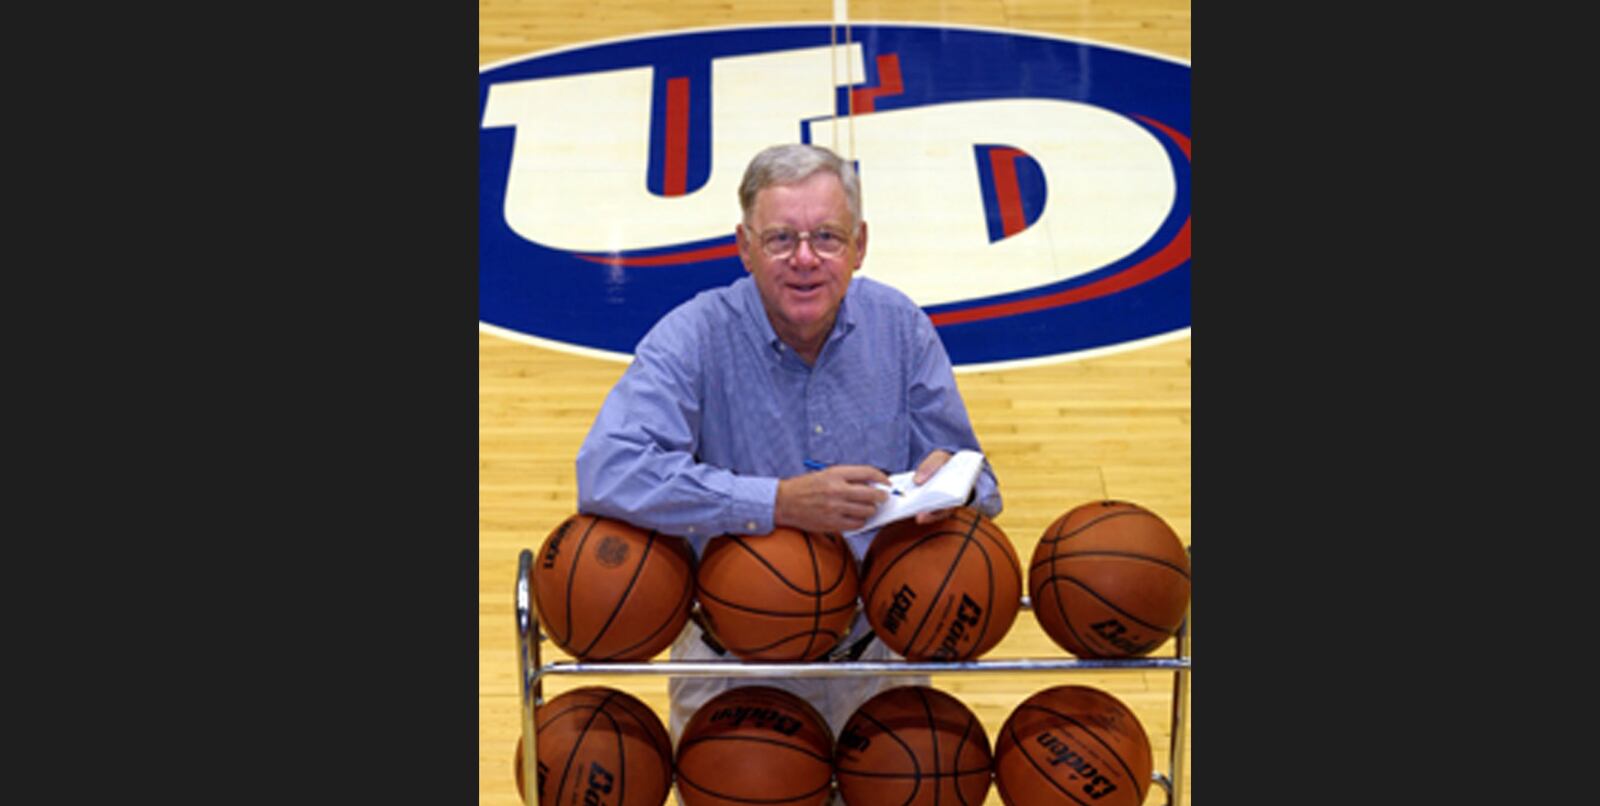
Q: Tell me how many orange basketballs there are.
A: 8